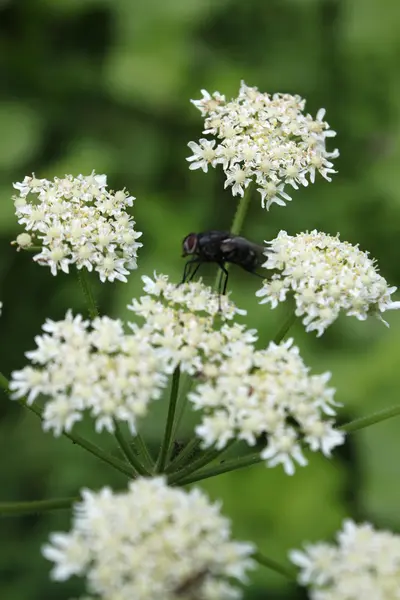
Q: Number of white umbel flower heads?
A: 8